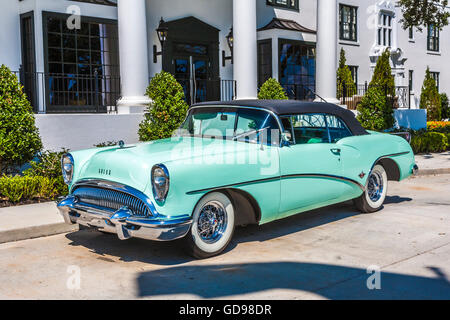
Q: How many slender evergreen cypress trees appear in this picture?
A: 3